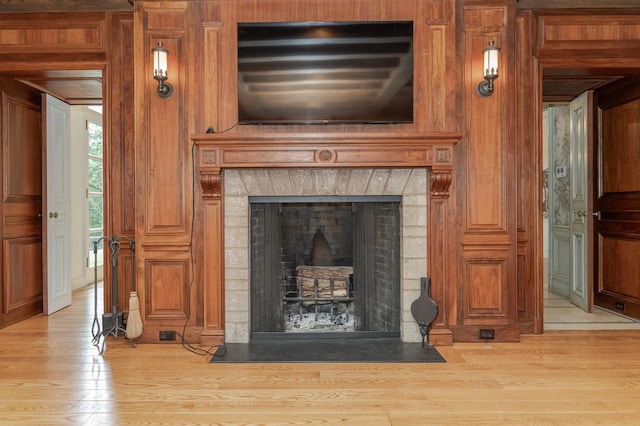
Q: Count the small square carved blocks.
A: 2